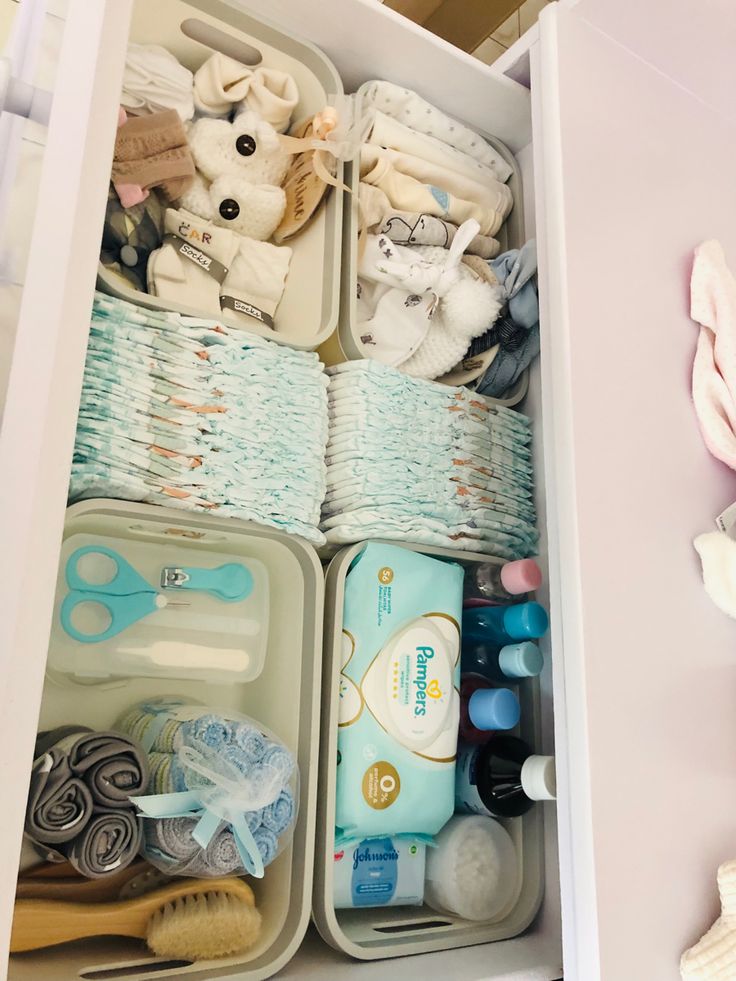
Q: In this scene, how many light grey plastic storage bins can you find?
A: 4